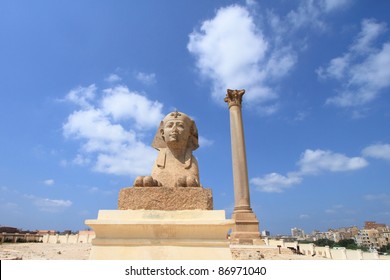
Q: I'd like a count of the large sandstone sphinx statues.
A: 1